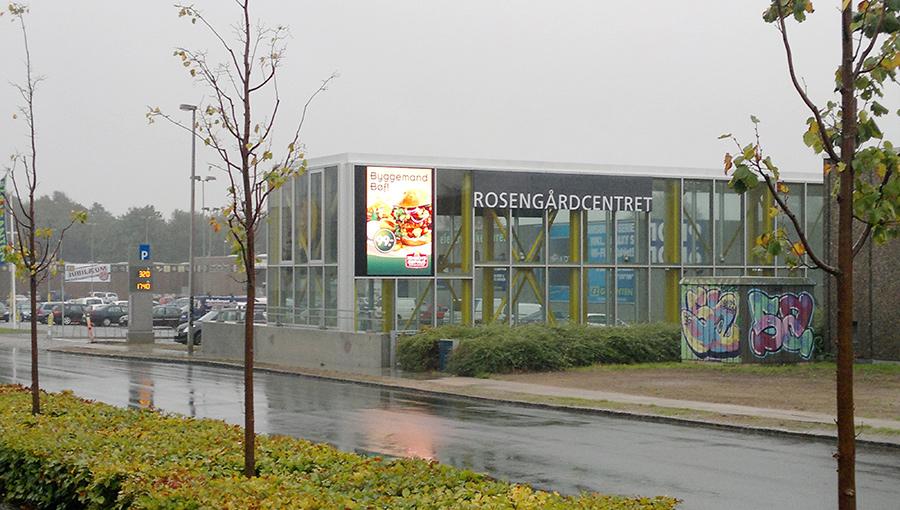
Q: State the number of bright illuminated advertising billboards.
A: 1